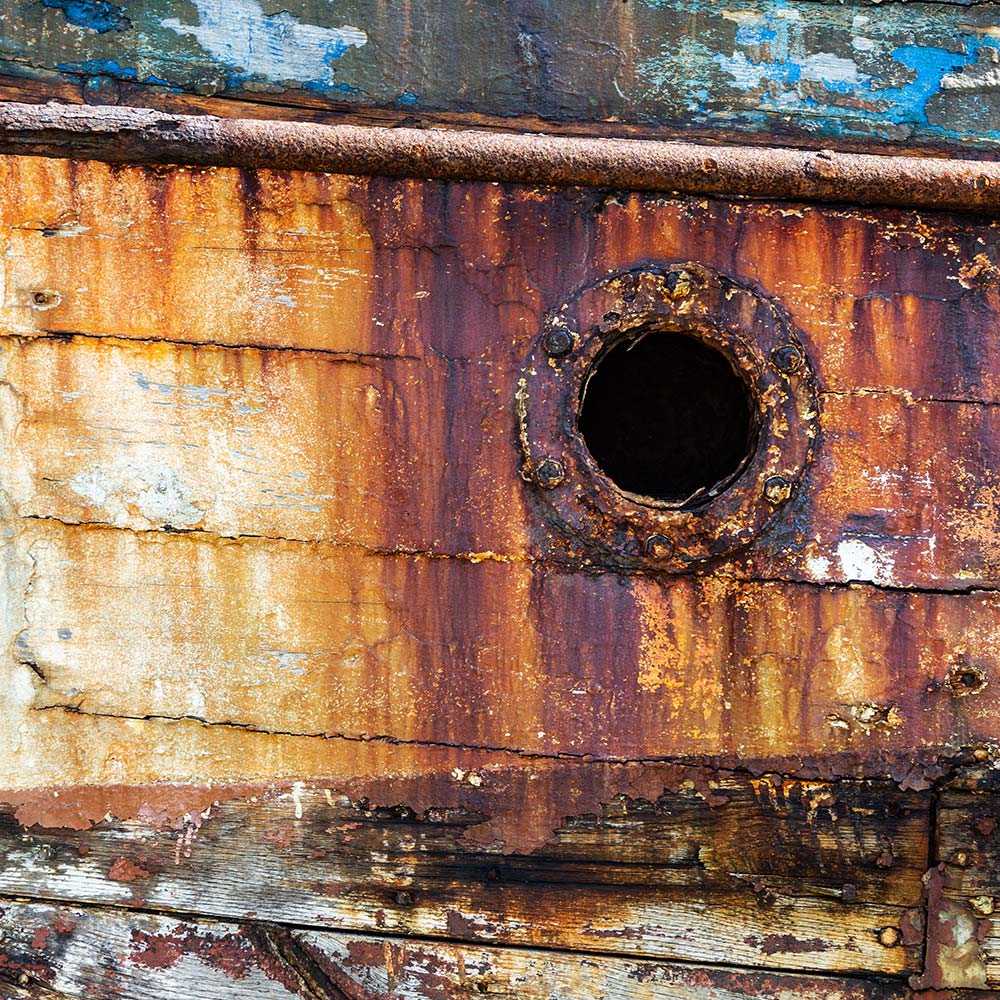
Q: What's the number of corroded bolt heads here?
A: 6